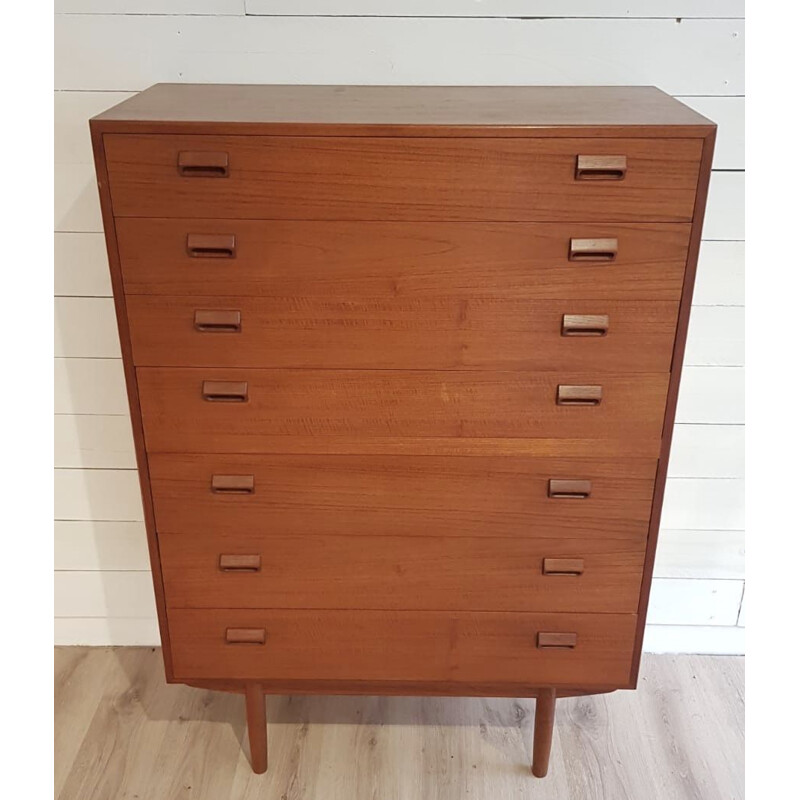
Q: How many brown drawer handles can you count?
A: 14